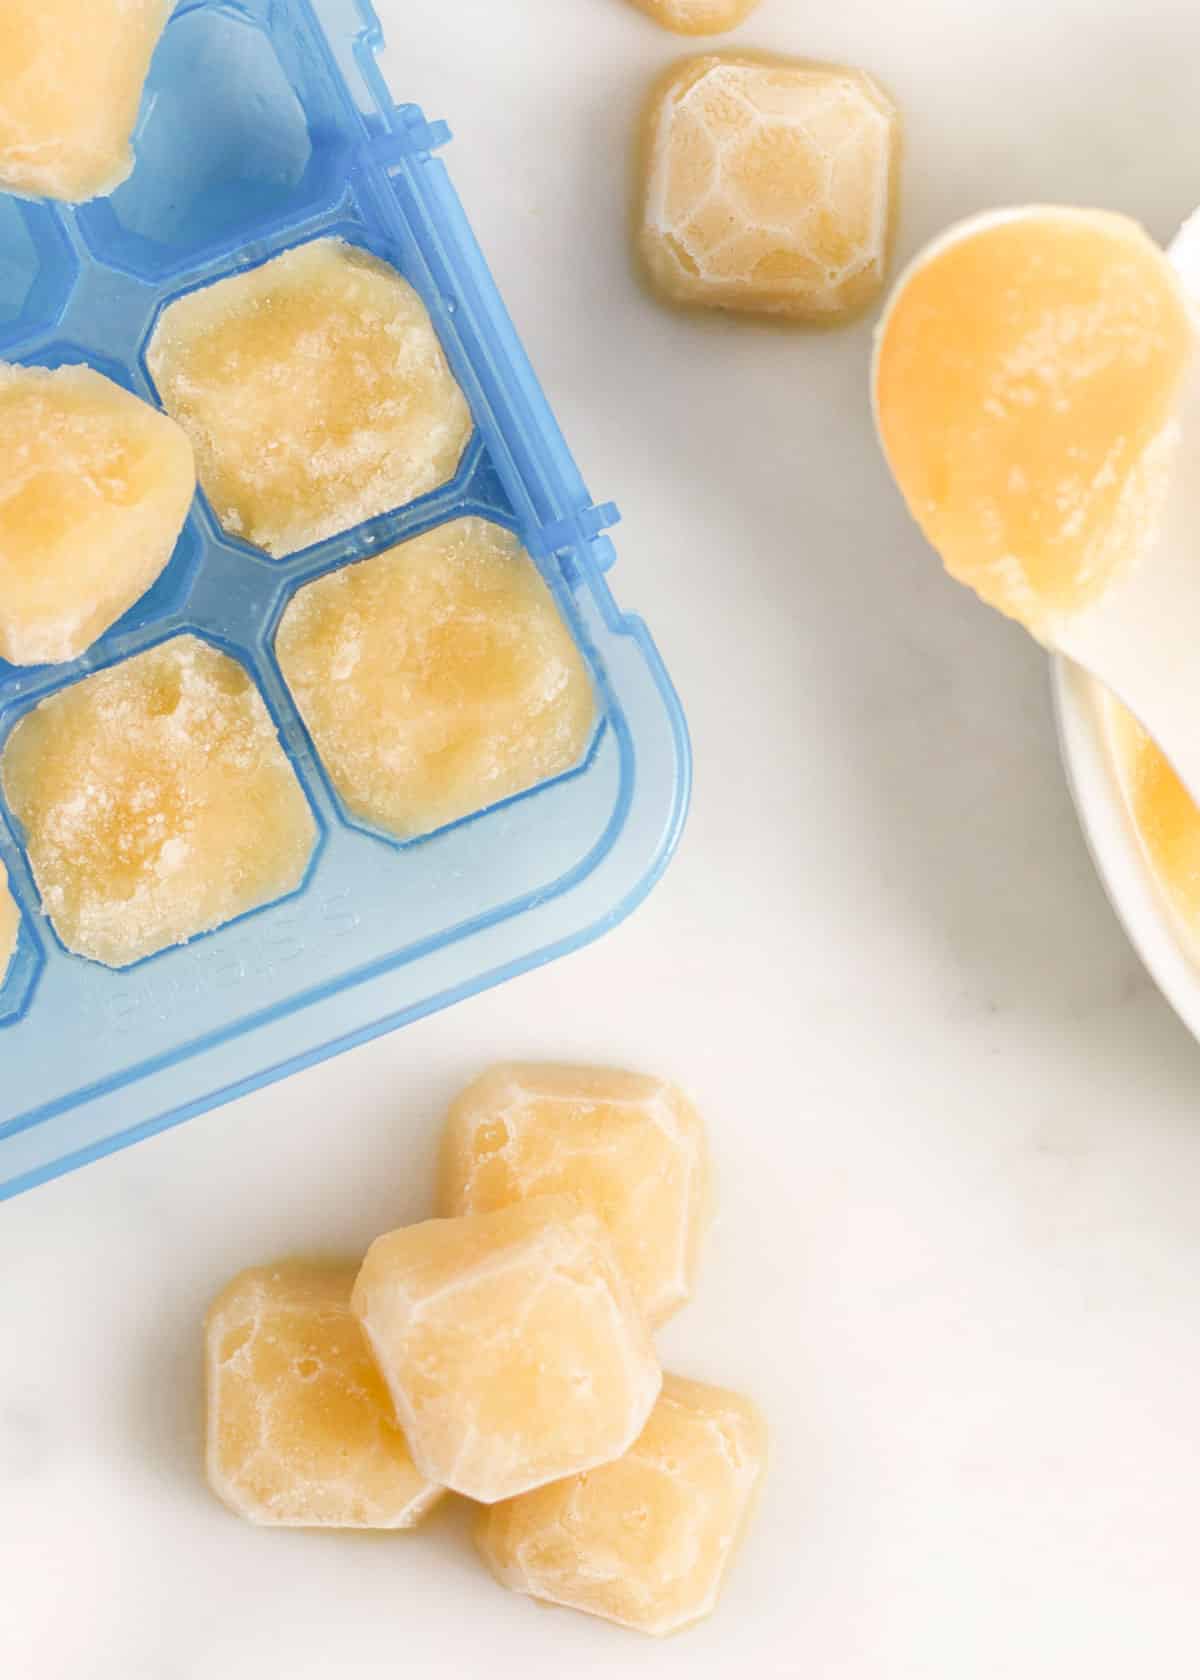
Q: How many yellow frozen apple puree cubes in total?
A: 12